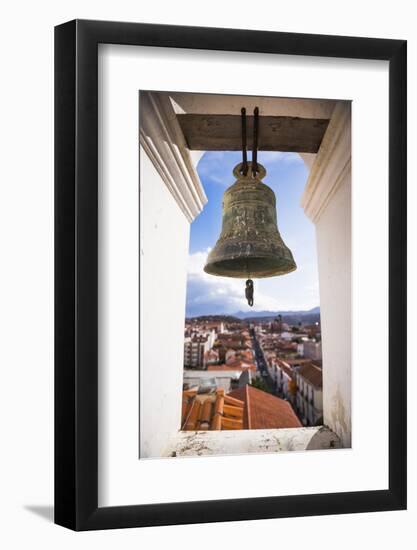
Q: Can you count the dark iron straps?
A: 2